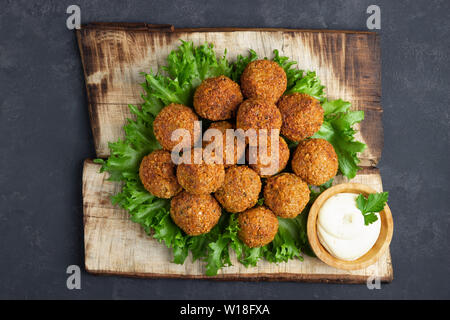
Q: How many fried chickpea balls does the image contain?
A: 14